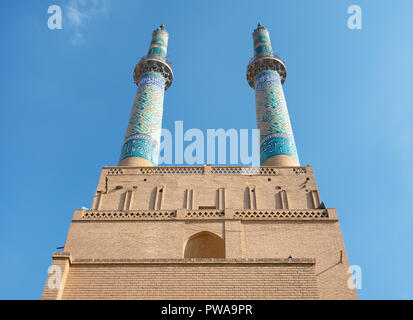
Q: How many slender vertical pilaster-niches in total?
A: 8